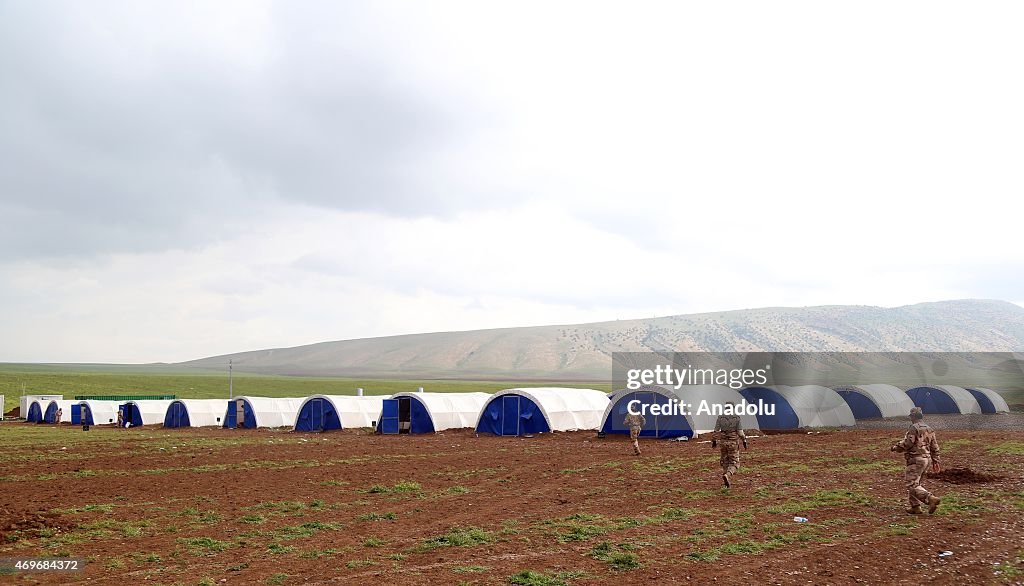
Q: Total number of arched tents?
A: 14